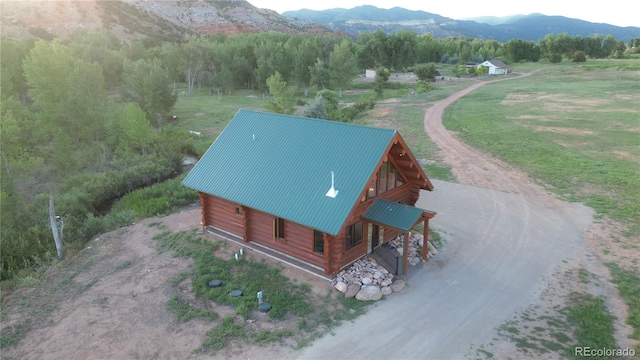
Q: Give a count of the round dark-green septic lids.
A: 3